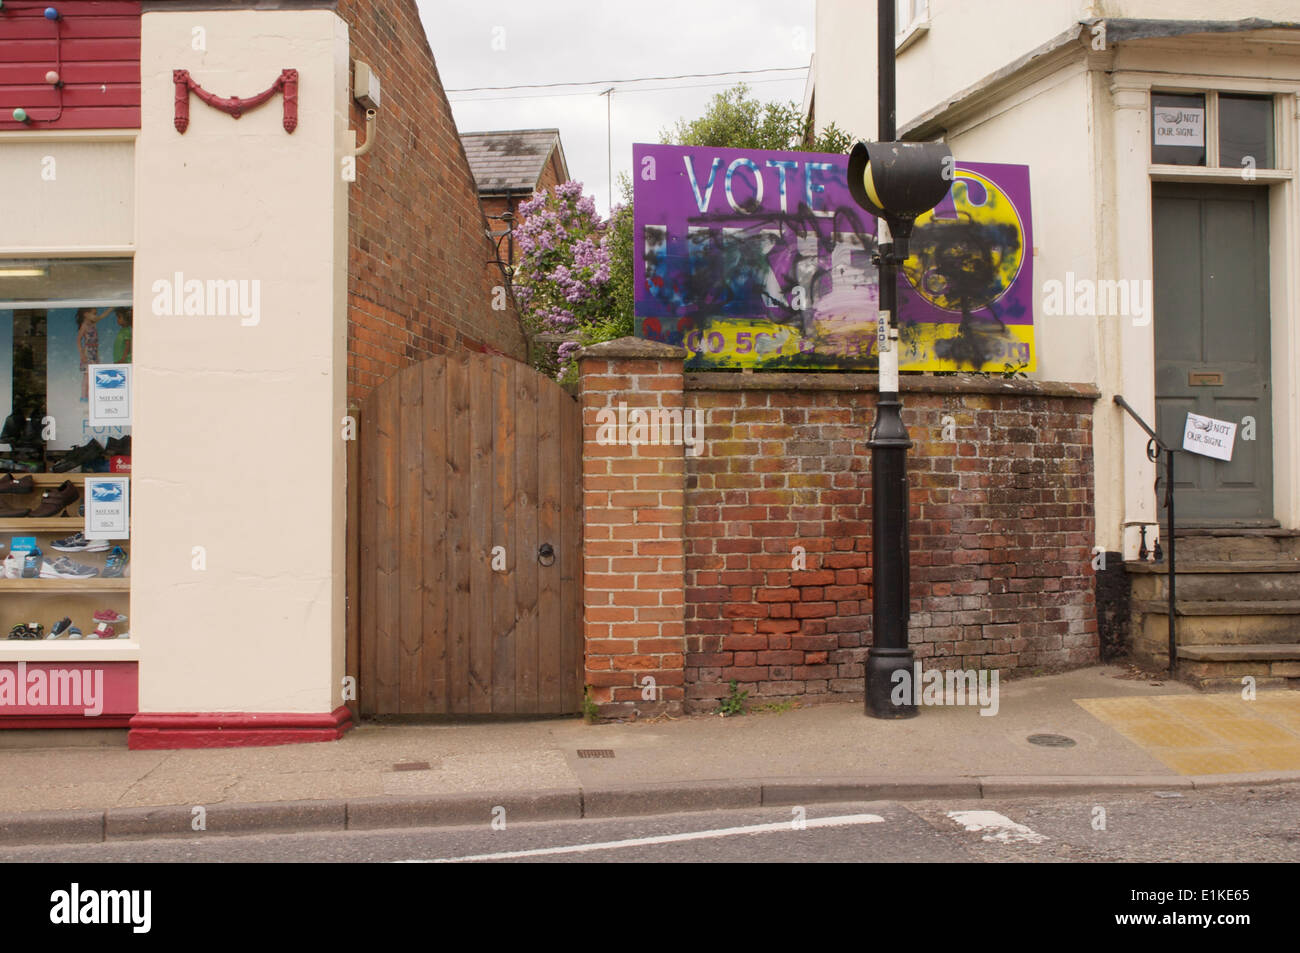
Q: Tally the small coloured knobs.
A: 3